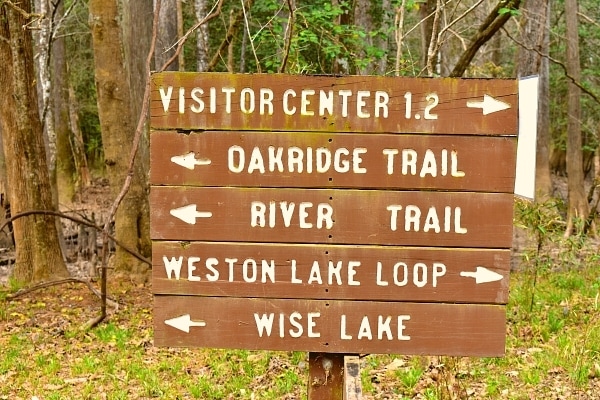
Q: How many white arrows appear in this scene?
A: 5